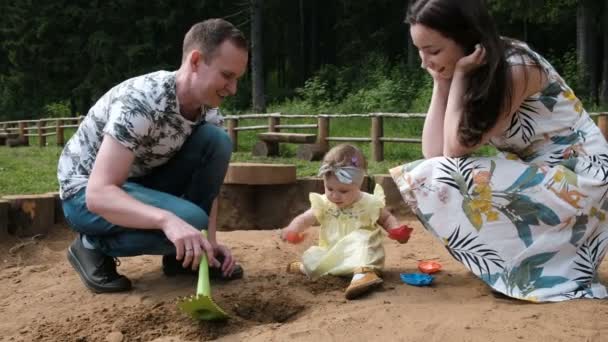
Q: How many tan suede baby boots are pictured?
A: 2